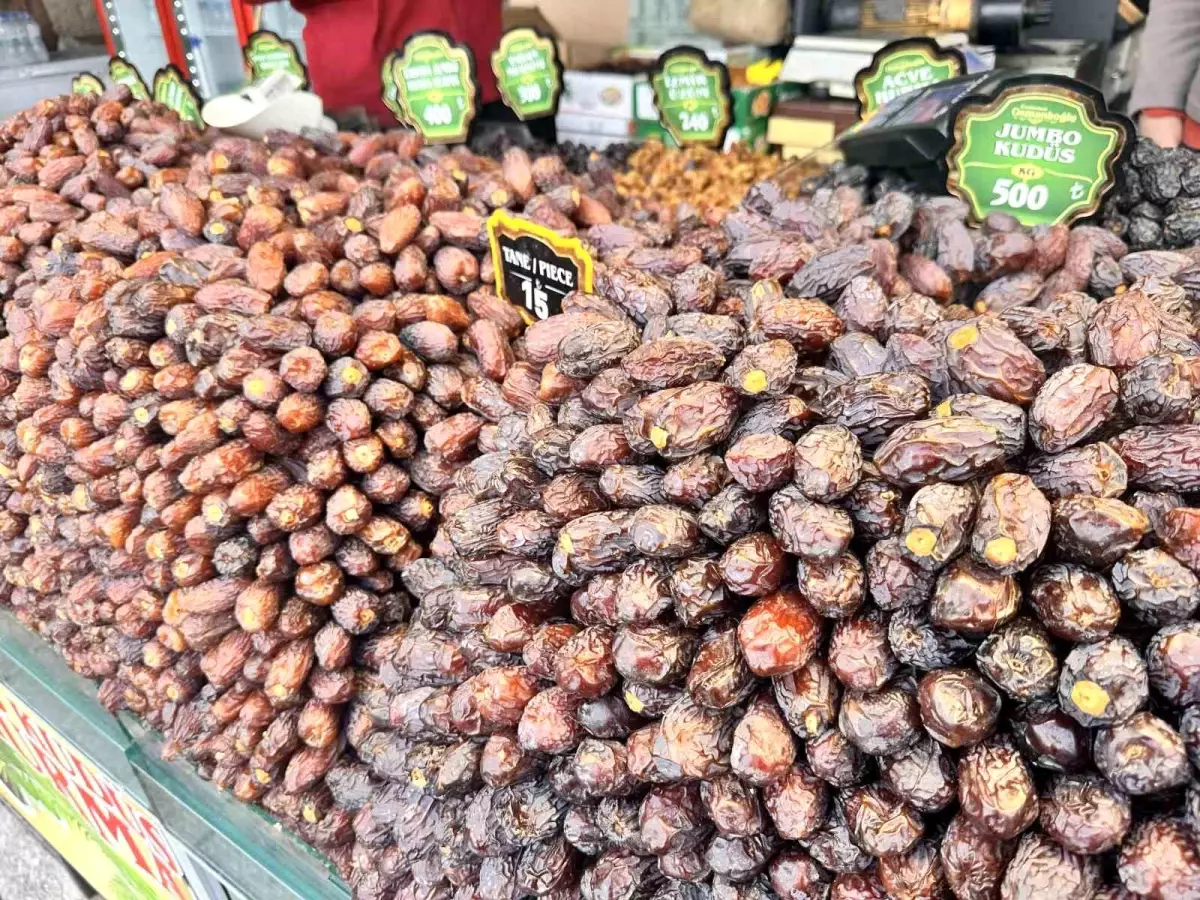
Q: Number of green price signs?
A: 10